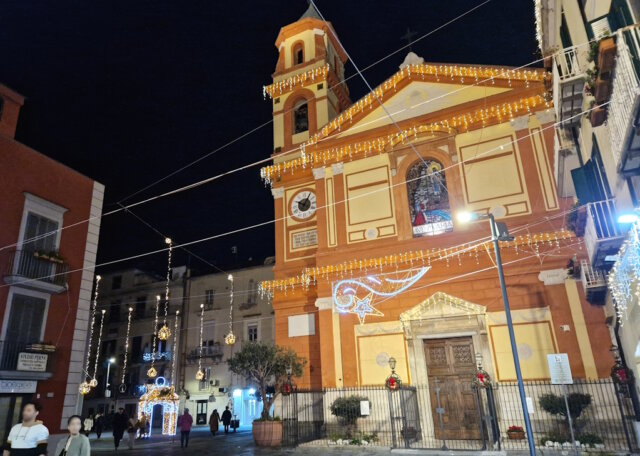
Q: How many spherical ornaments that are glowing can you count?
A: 6